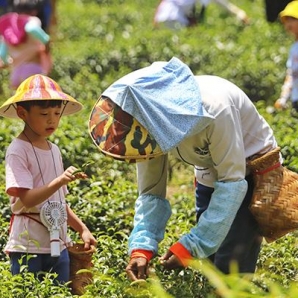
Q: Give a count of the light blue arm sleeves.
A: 2